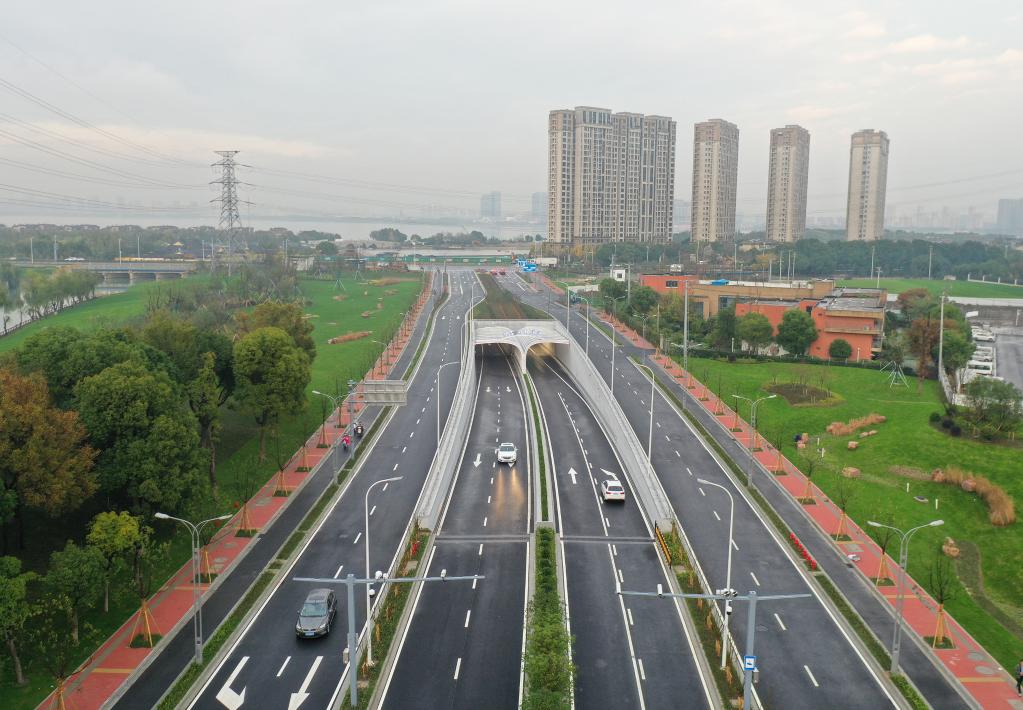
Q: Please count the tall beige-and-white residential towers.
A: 4